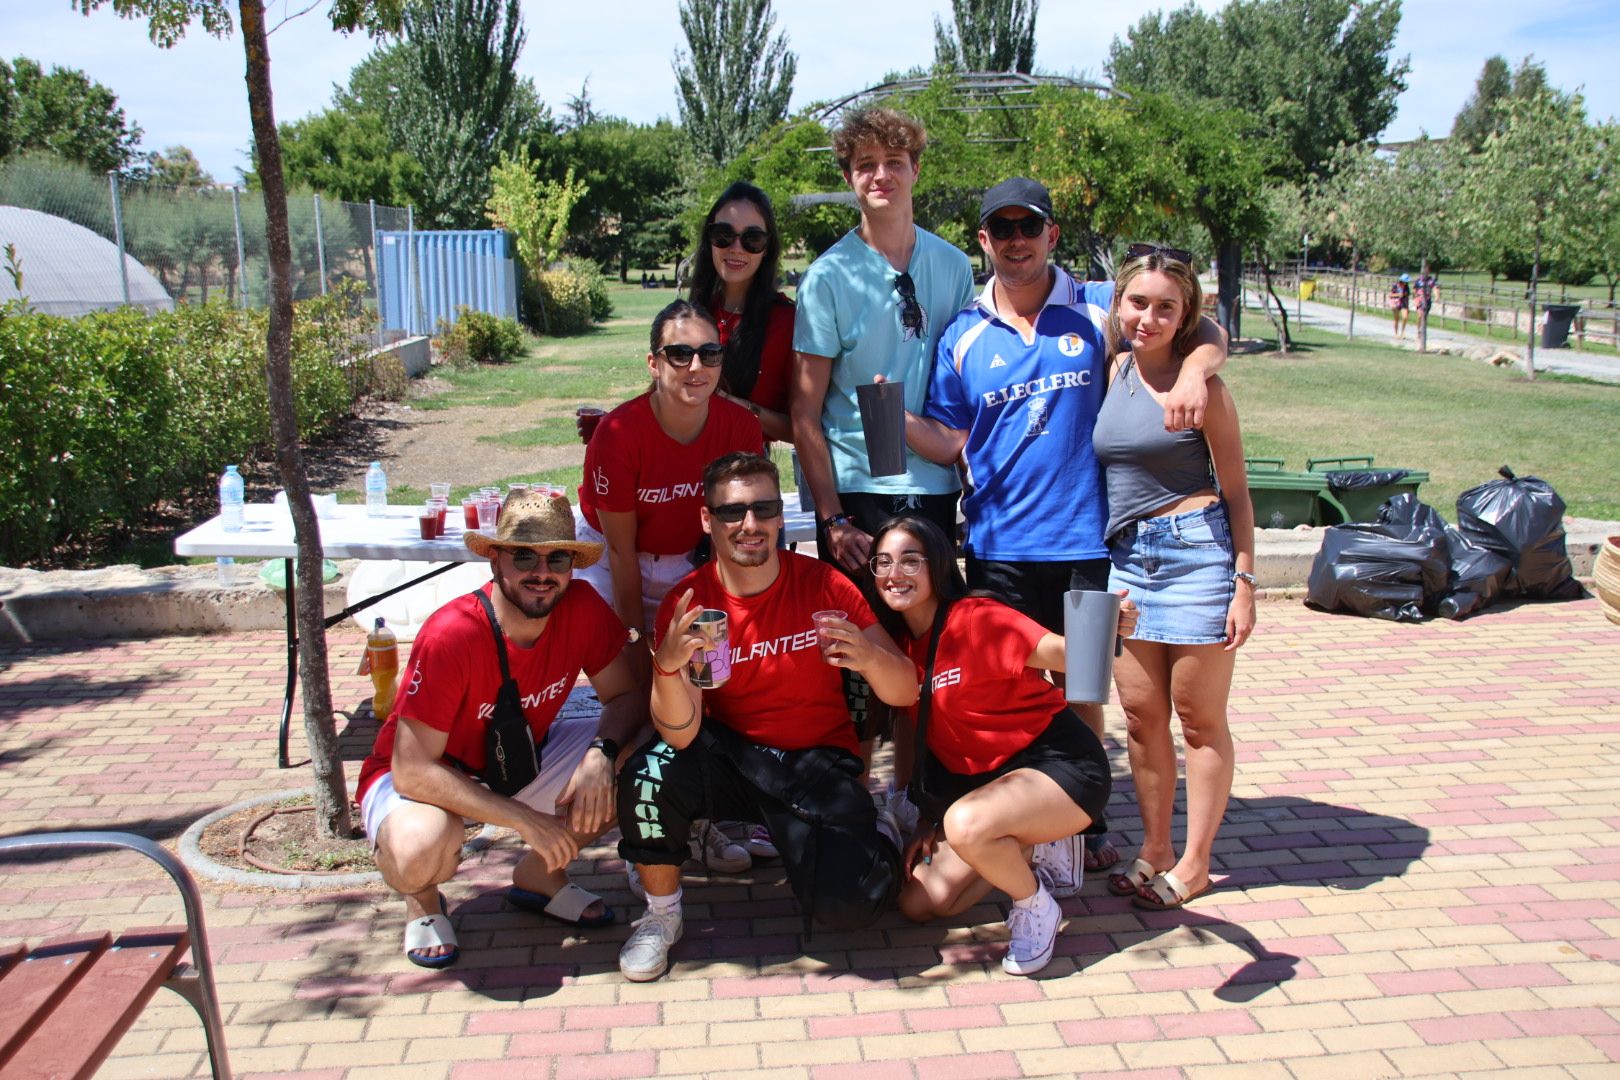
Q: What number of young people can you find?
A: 8